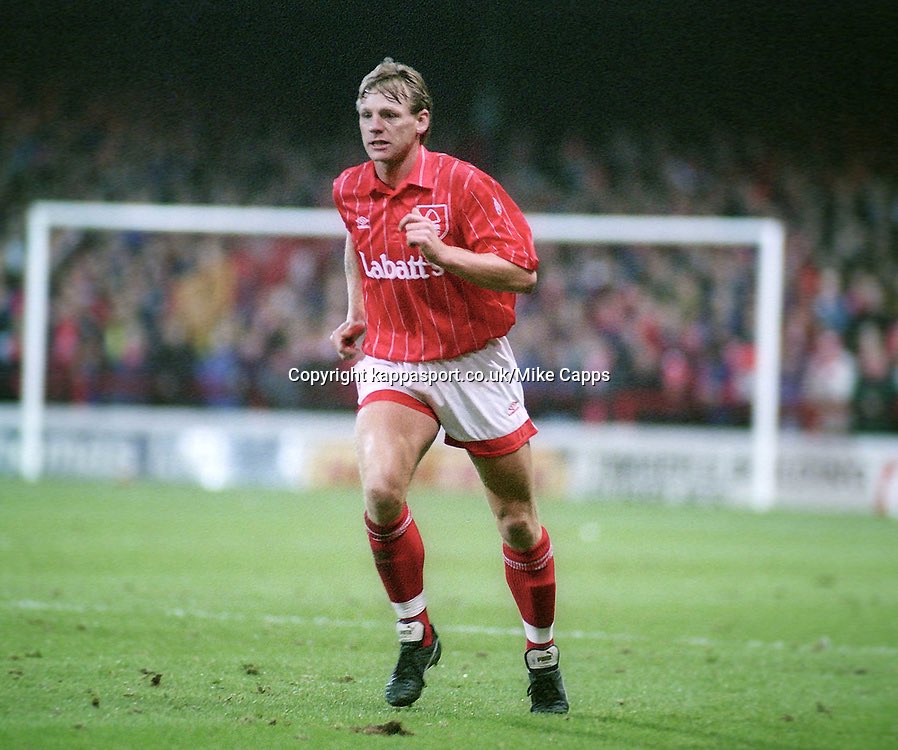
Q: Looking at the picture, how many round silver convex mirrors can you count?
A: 0